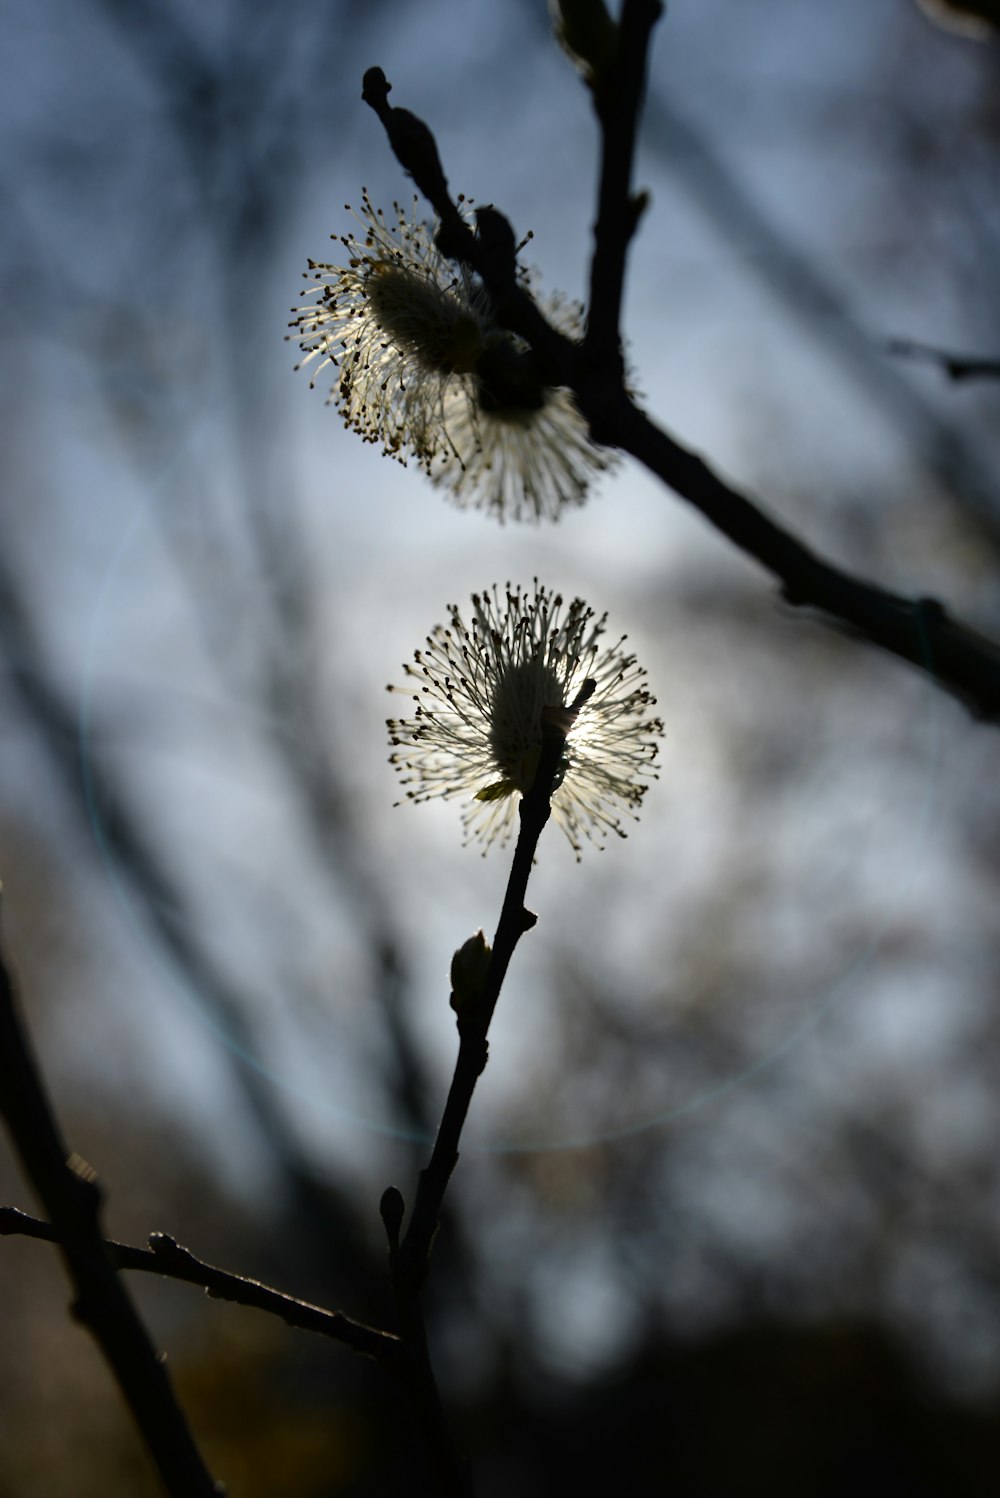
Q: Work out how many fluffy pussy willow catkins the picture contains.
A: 3